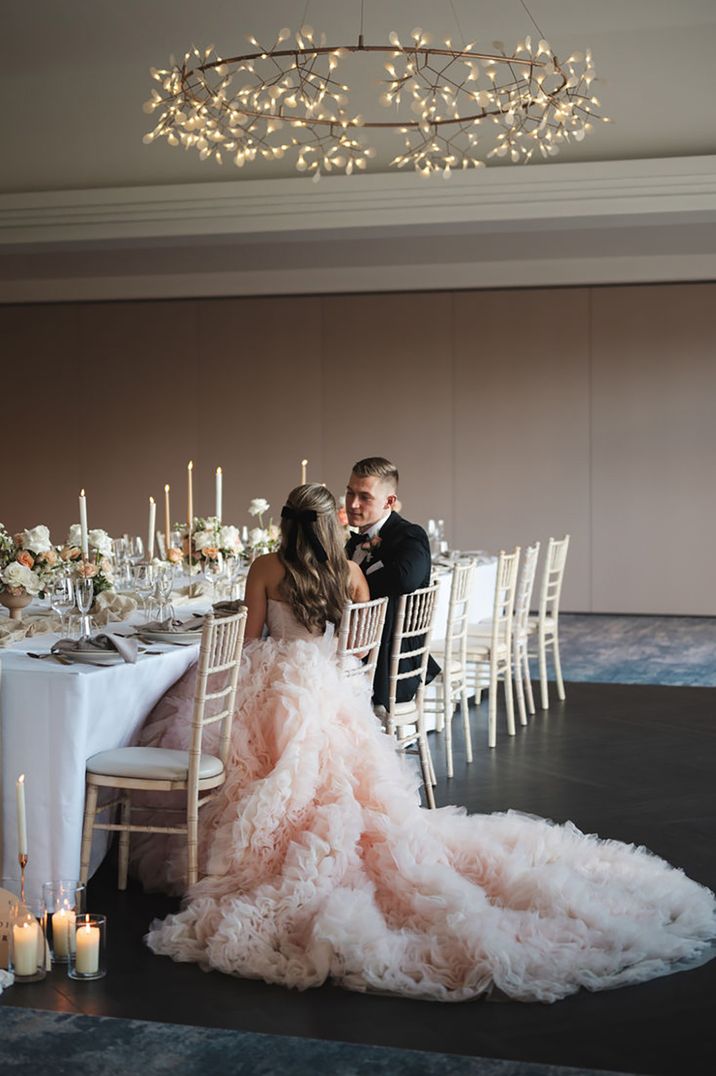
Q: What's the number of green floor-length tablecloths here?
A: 0